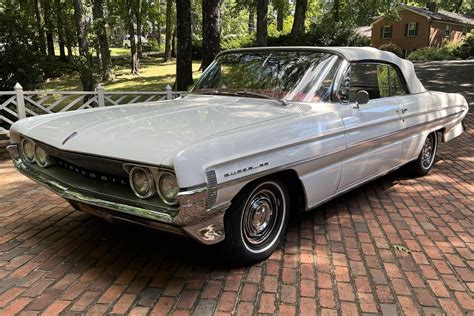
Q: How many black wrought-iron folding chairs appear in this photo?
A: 0